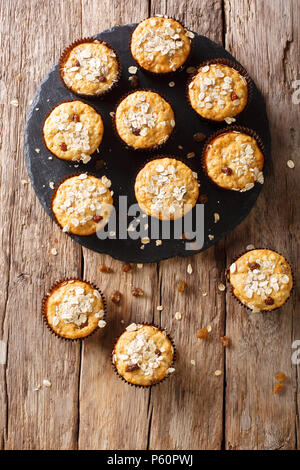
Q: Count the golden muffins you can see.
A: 11